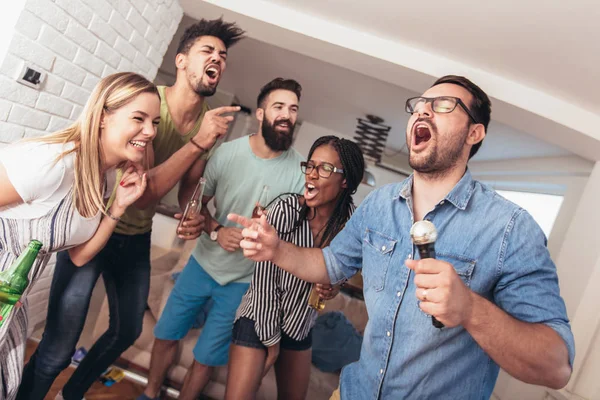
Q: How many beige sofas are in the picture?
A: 1